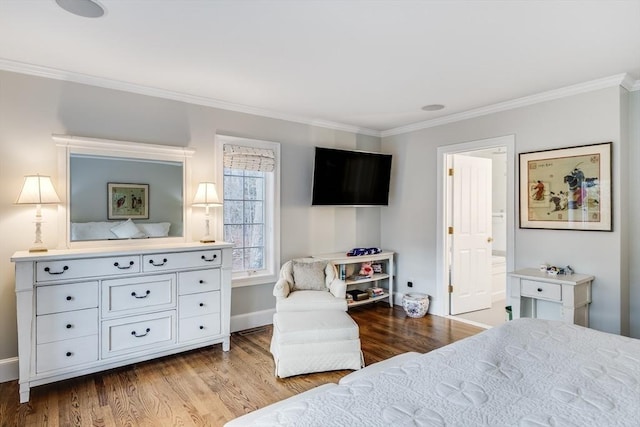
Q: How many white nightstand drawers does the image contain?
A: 1